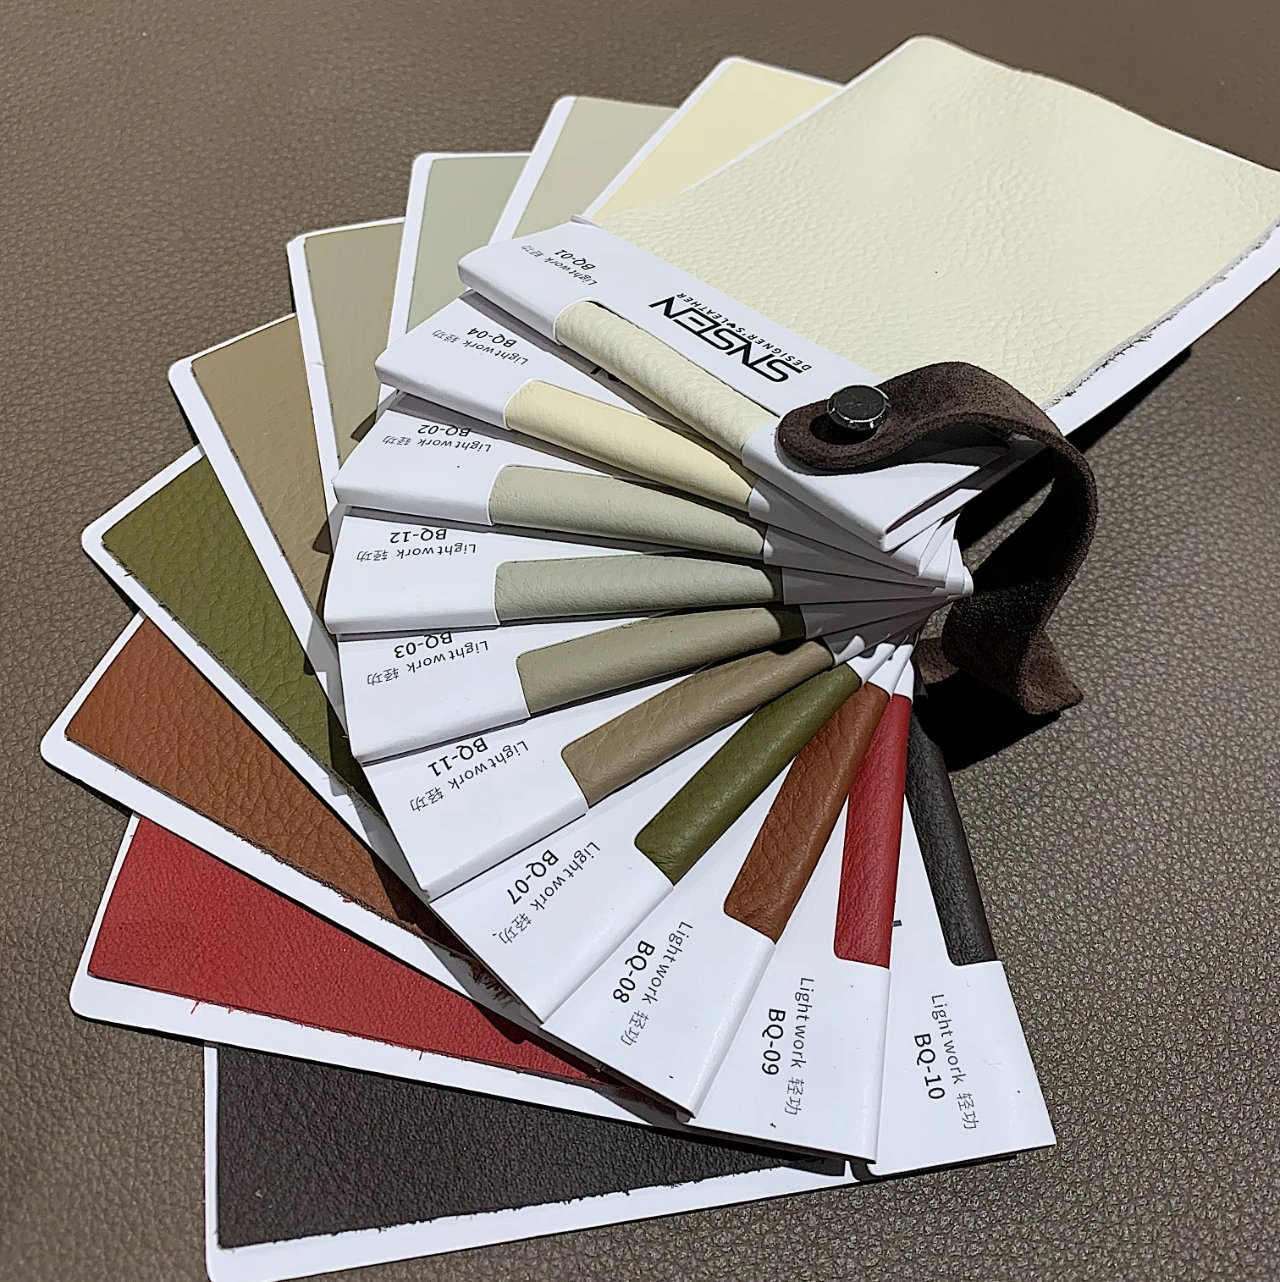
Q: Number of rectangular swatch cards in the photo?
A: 10